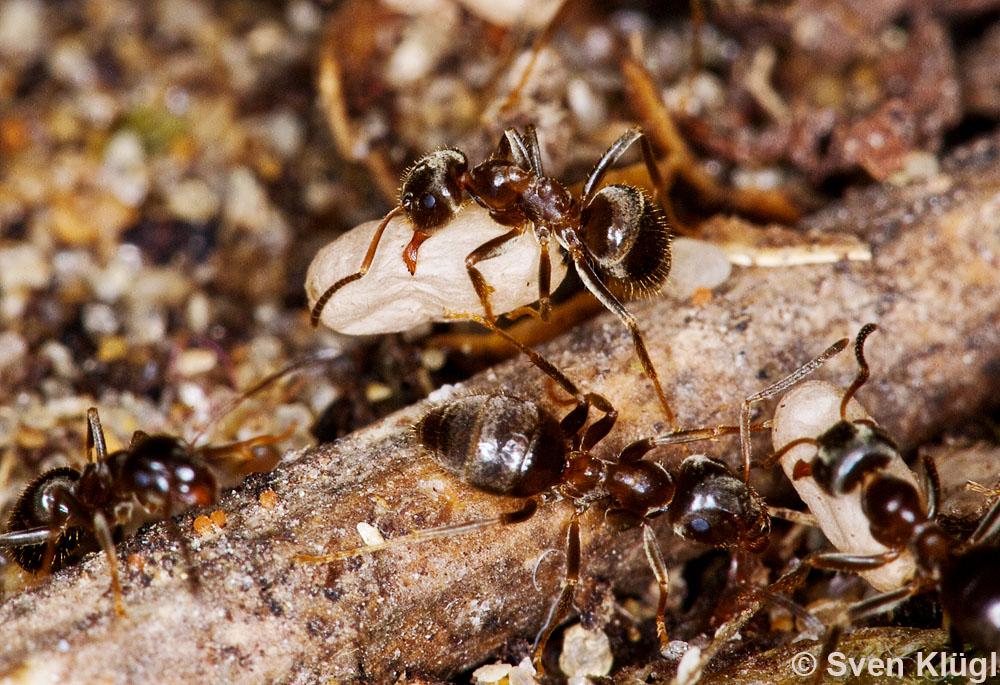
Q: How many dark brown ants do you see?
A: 4